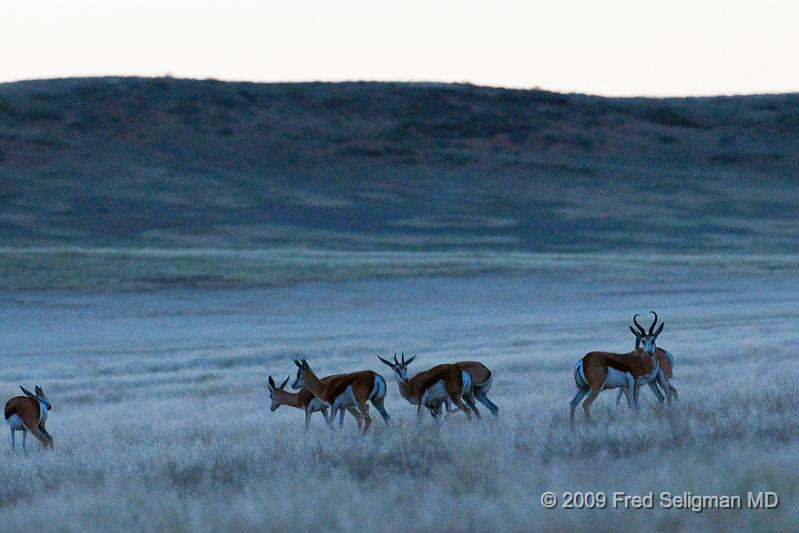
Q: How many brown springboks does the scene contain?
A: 7